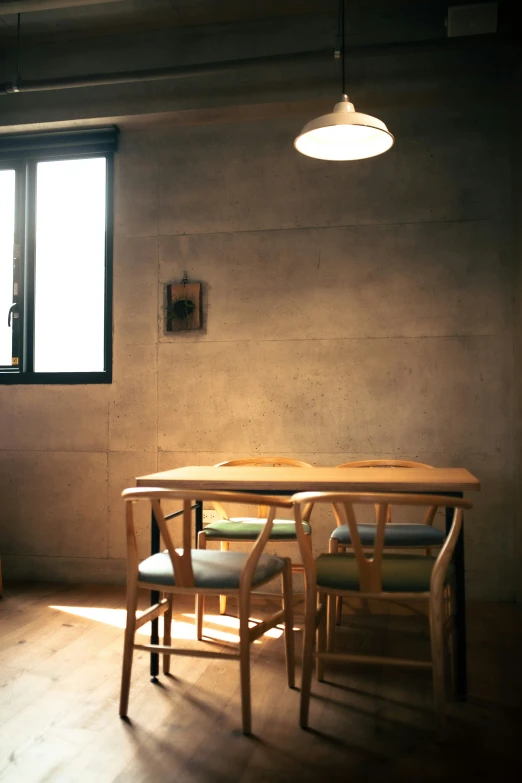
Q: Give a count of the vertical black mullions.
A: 1